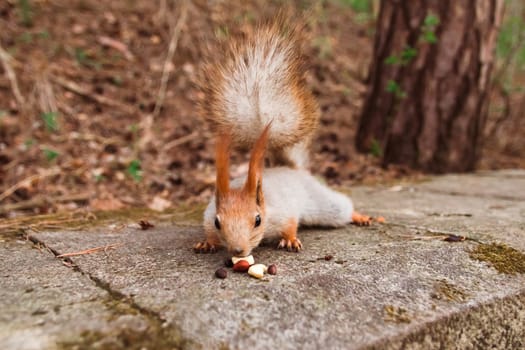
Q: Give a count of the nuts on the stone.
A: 6